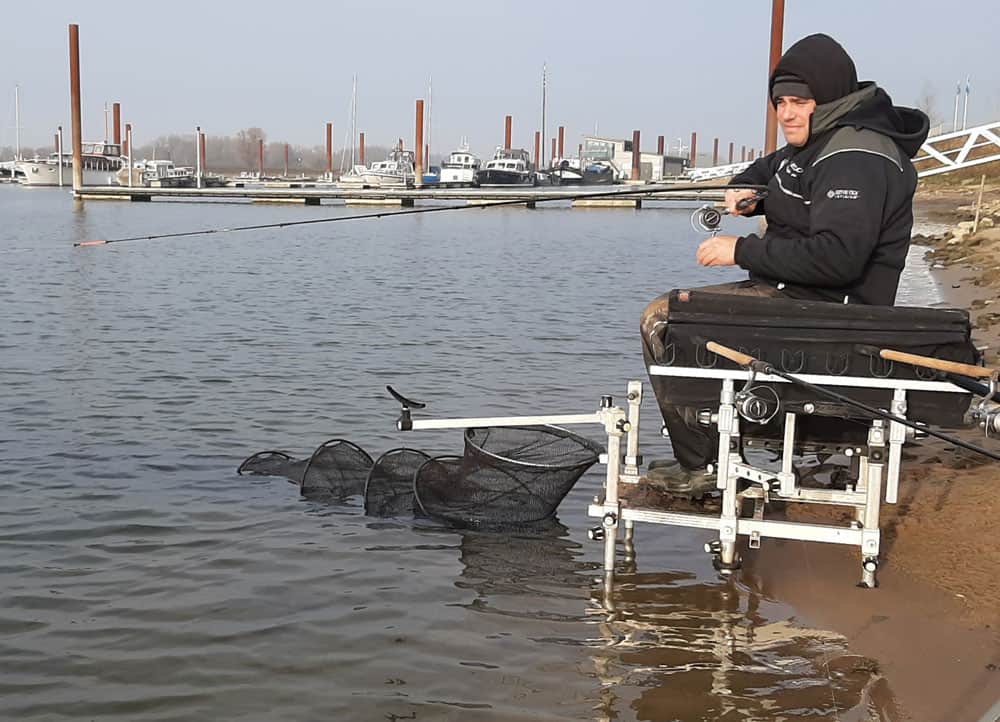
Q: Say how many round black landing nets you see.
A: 5